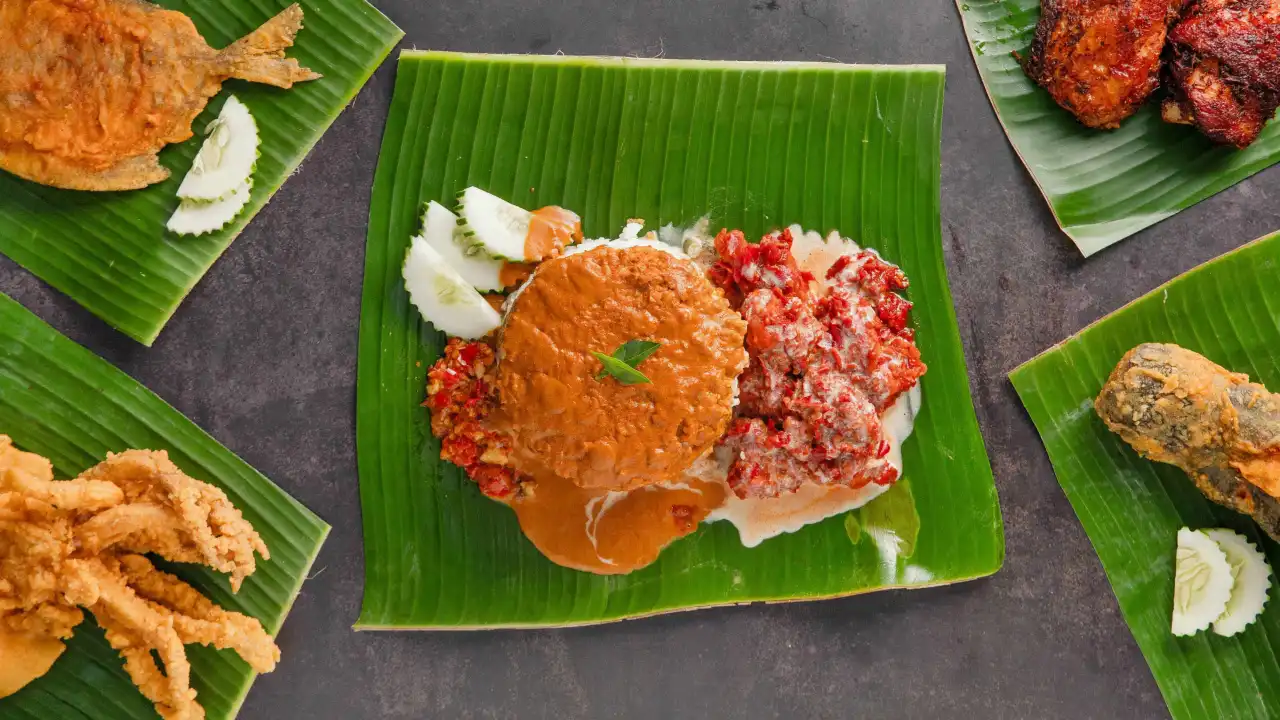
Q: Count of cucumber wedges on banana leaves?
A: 7